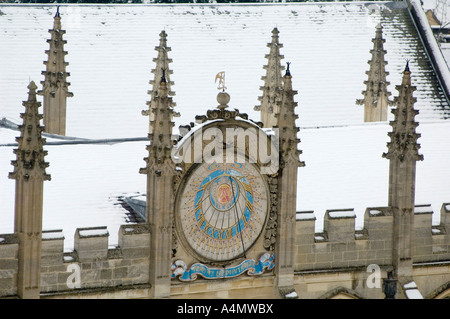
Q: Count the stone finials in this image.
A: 8